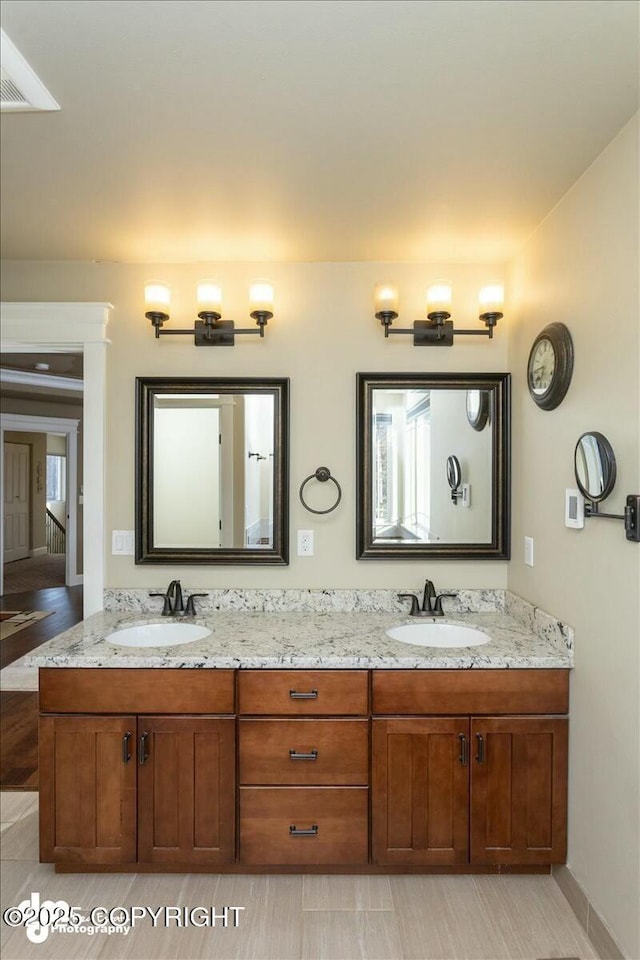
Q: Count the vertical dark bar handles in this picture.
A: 4